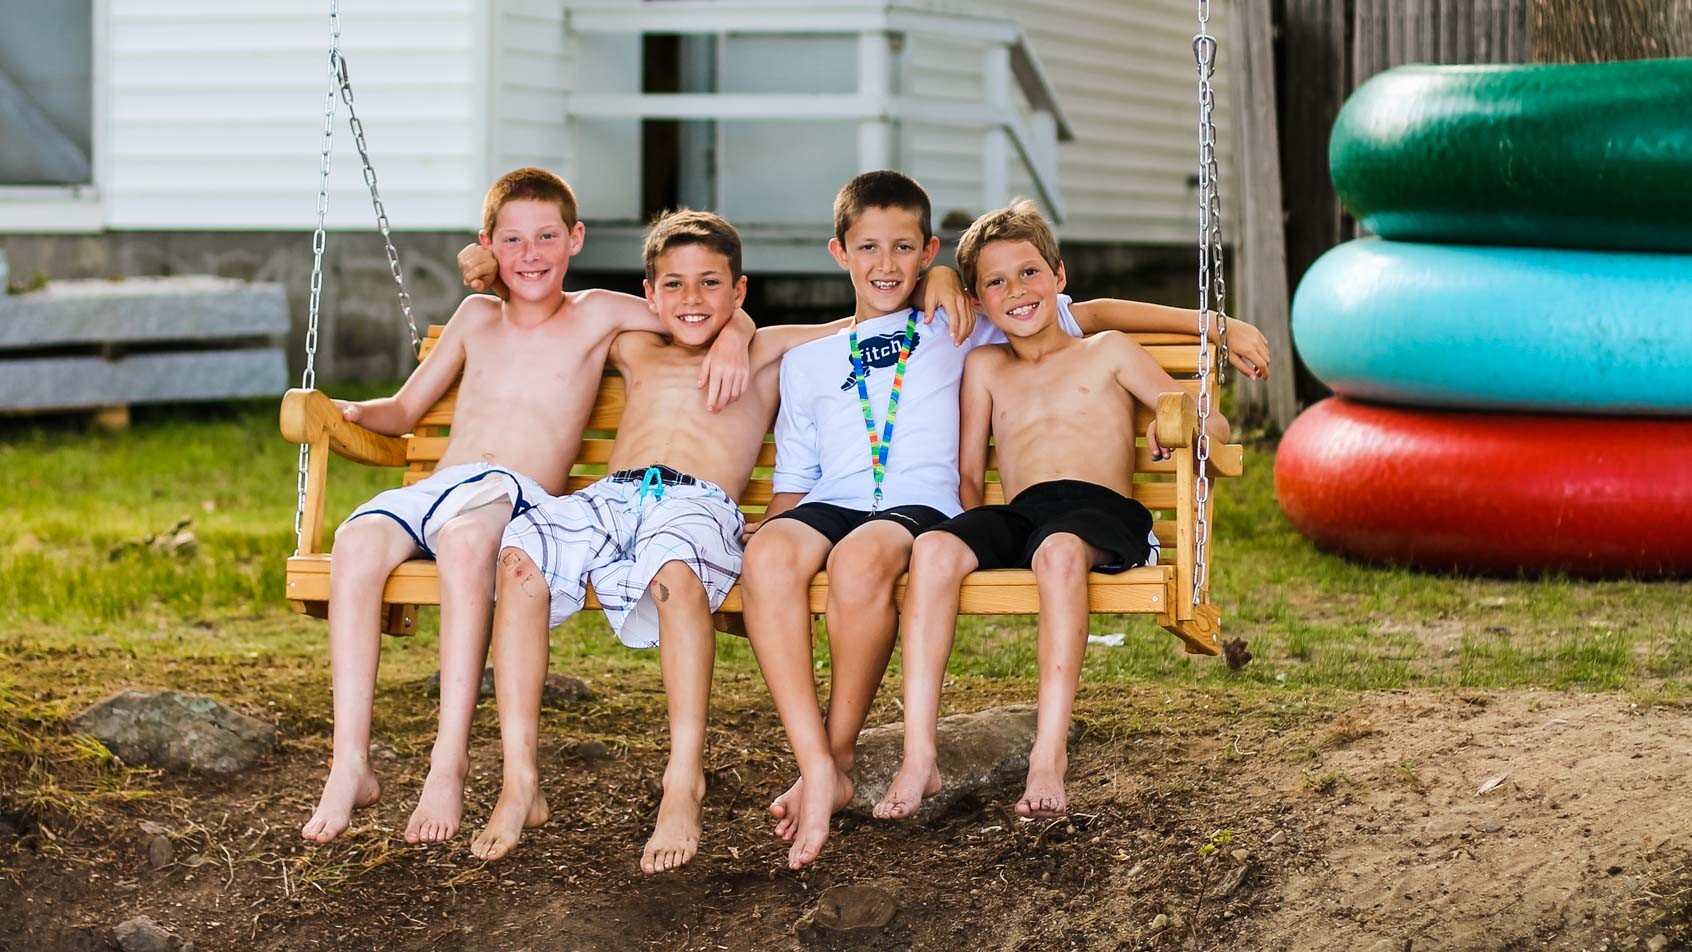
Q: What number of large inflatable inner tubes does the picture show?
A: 3